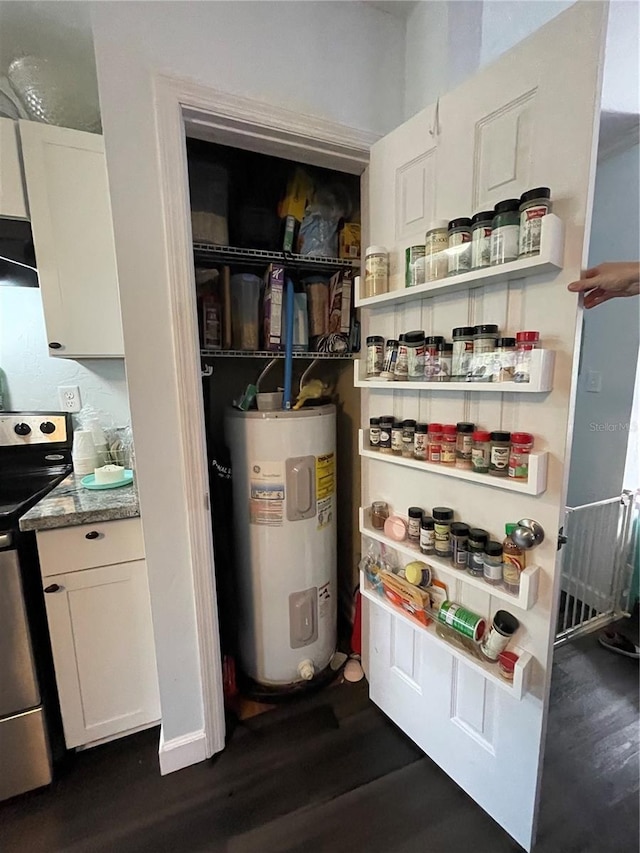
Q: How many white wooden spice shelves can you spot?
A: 5